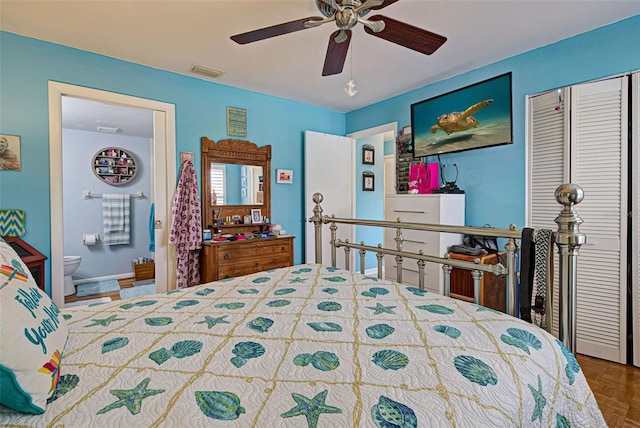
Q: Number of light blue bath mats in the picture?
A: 2